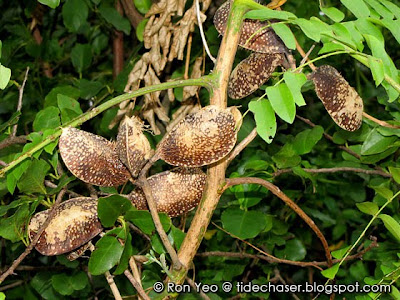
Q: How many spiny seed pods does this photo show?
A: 8